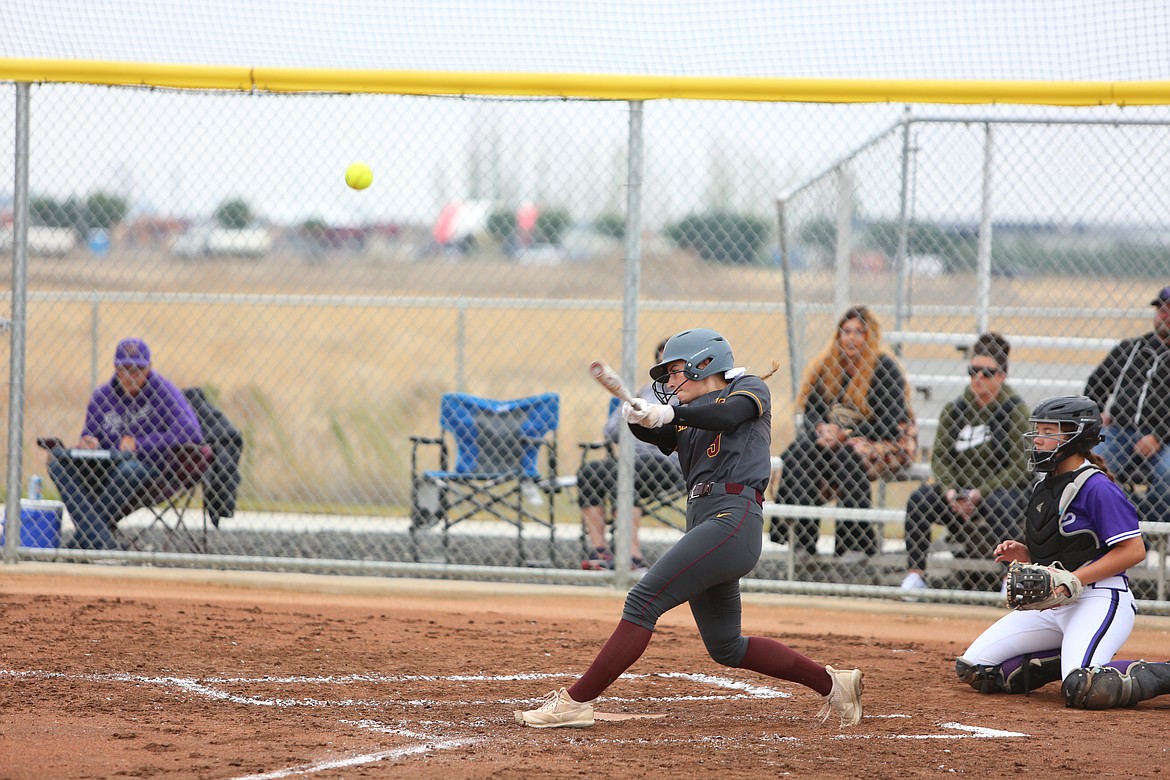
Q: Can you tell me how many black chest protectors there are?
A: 1